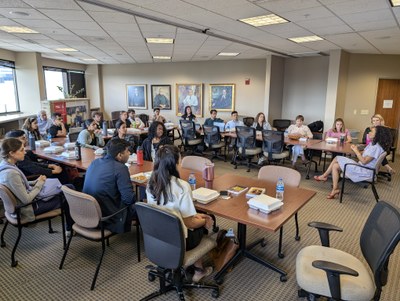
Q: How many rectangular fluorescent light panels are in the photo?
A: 9